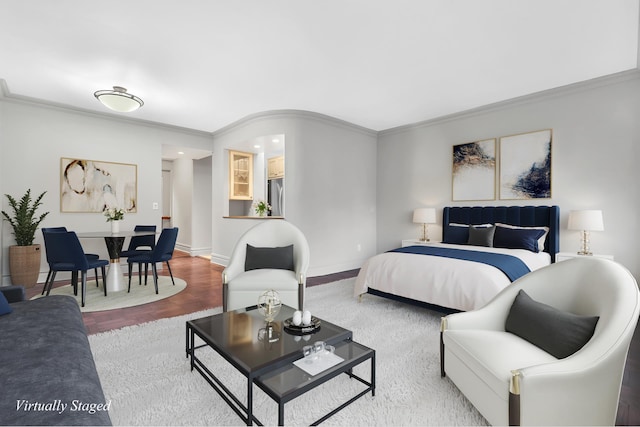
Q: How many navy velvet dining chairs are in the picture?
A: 4